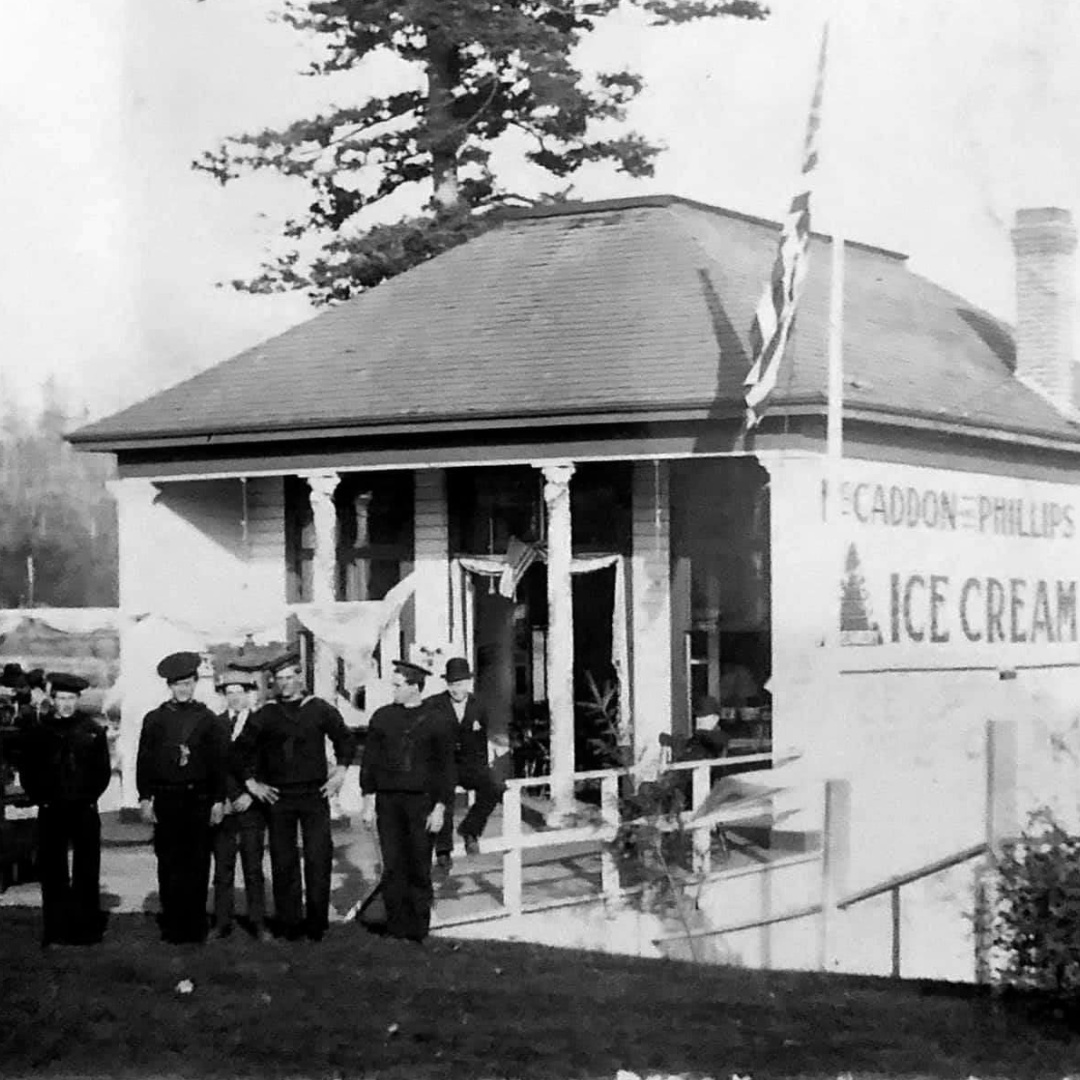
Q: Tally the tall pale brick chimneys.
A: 1